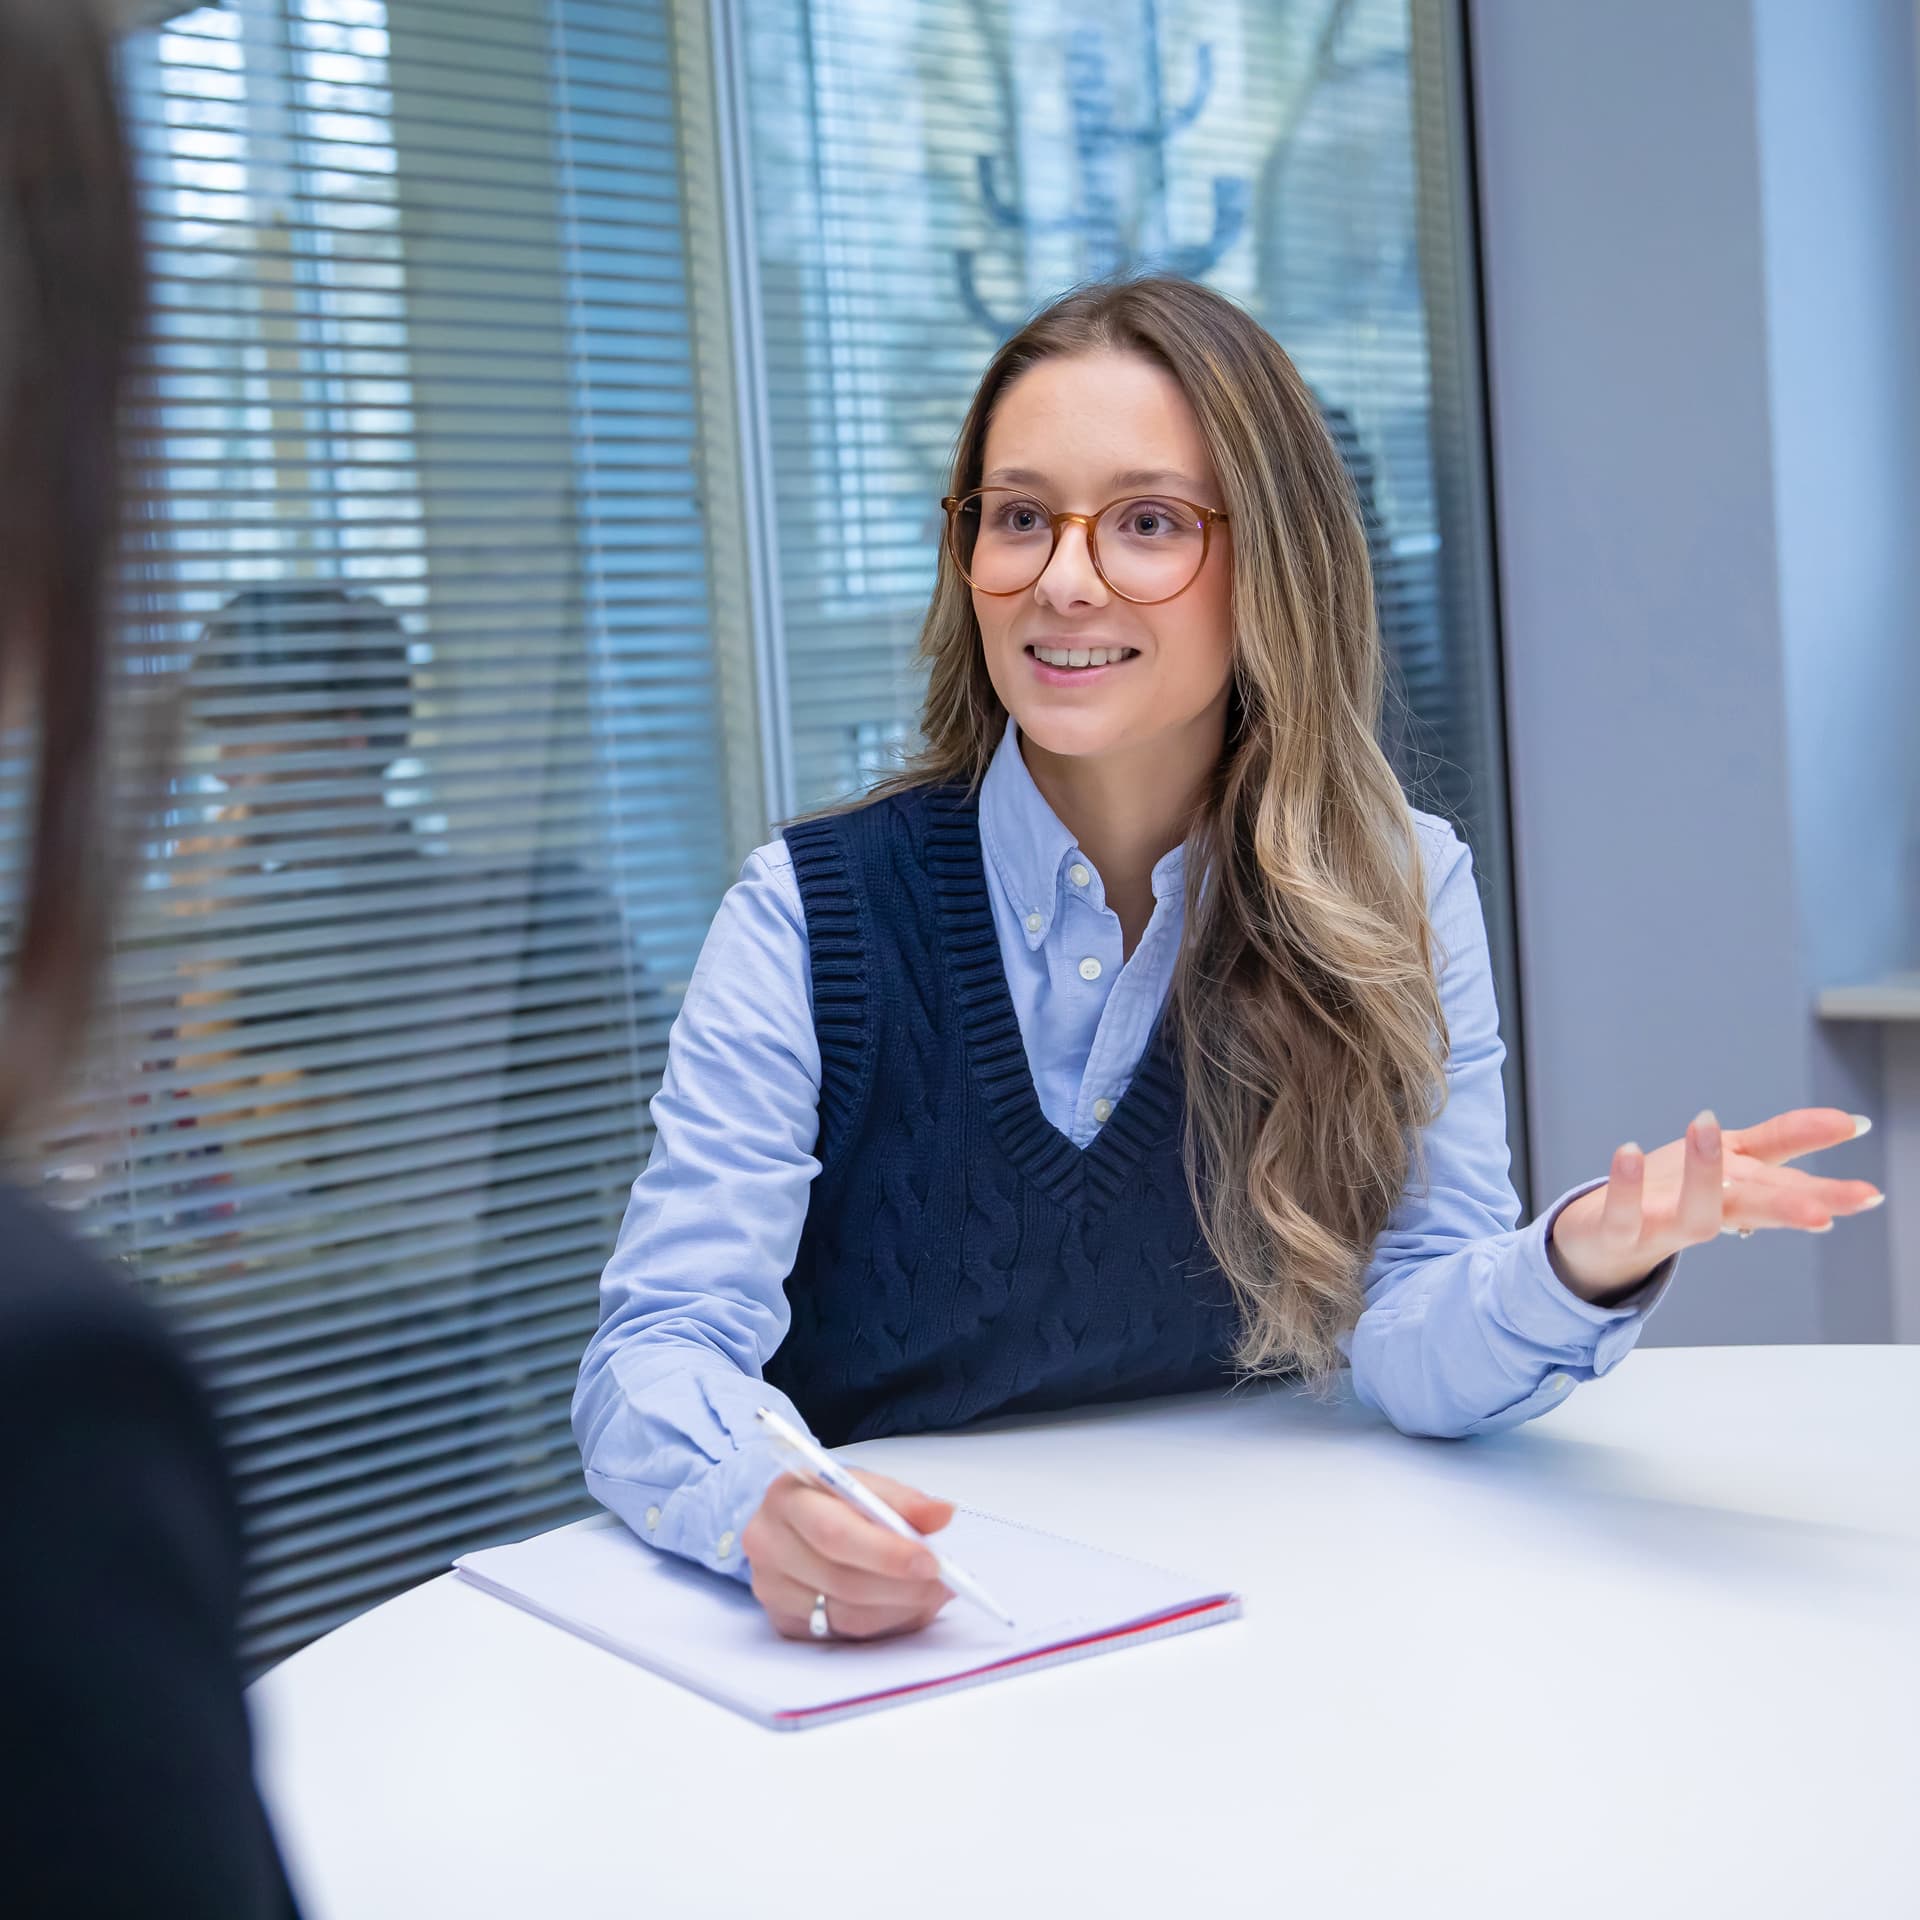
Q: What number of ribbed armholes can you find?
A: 1